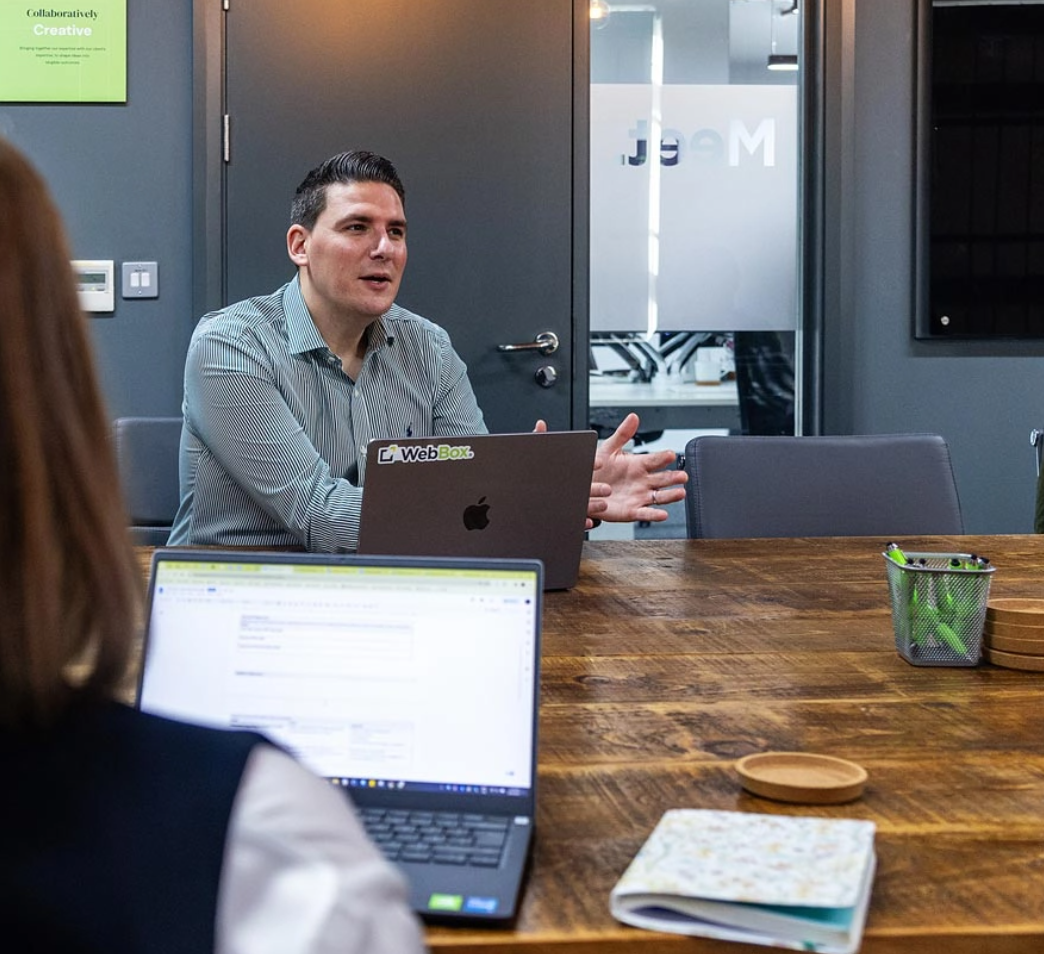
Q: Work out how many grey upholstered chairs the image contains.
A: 2